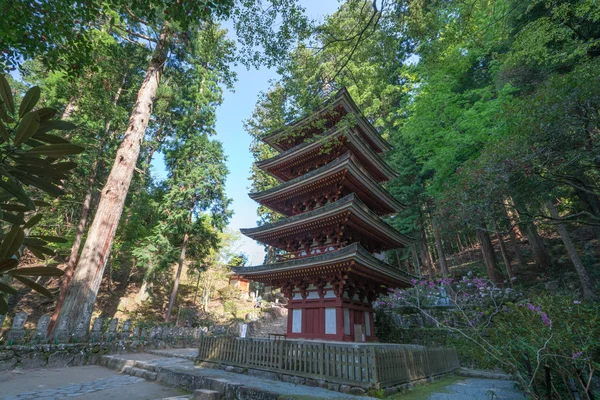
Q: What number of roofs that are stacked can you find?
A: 5